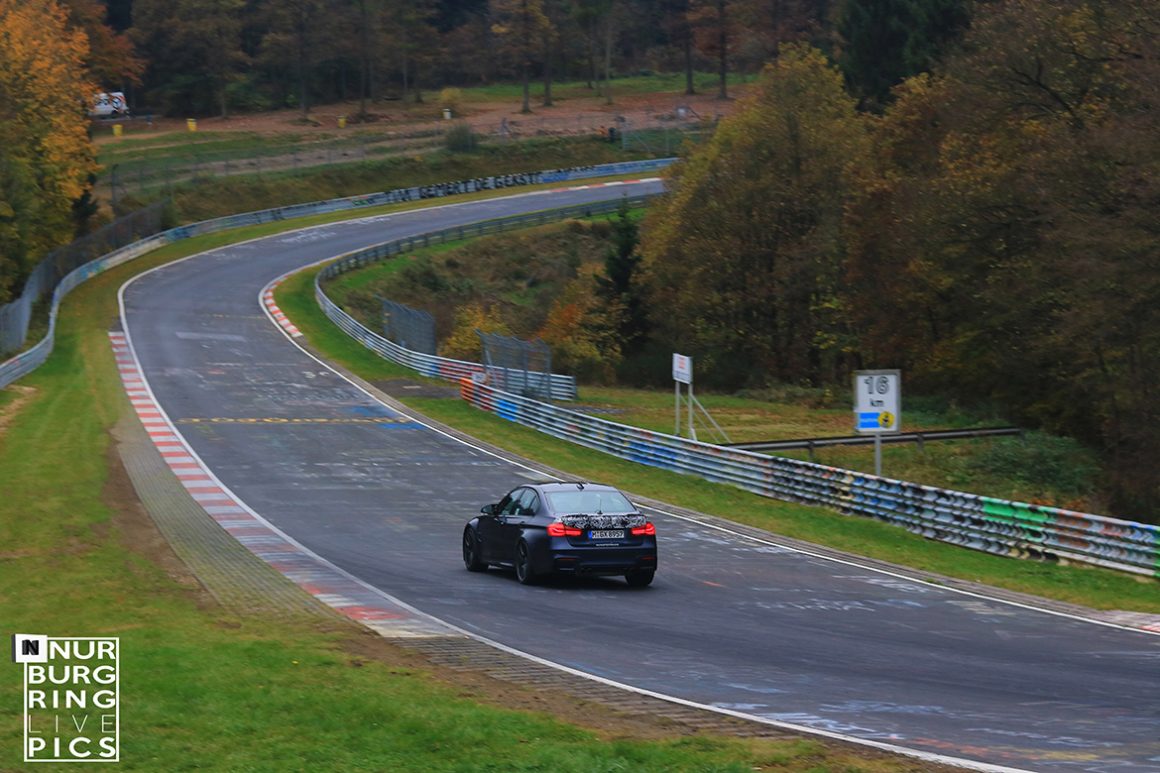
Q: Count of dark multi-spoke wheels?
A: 2